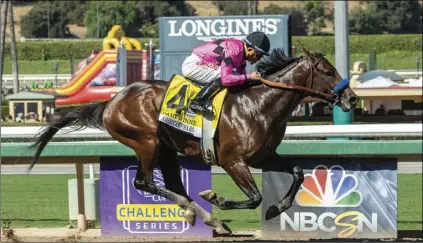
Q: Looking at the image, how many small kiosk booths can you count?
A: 1